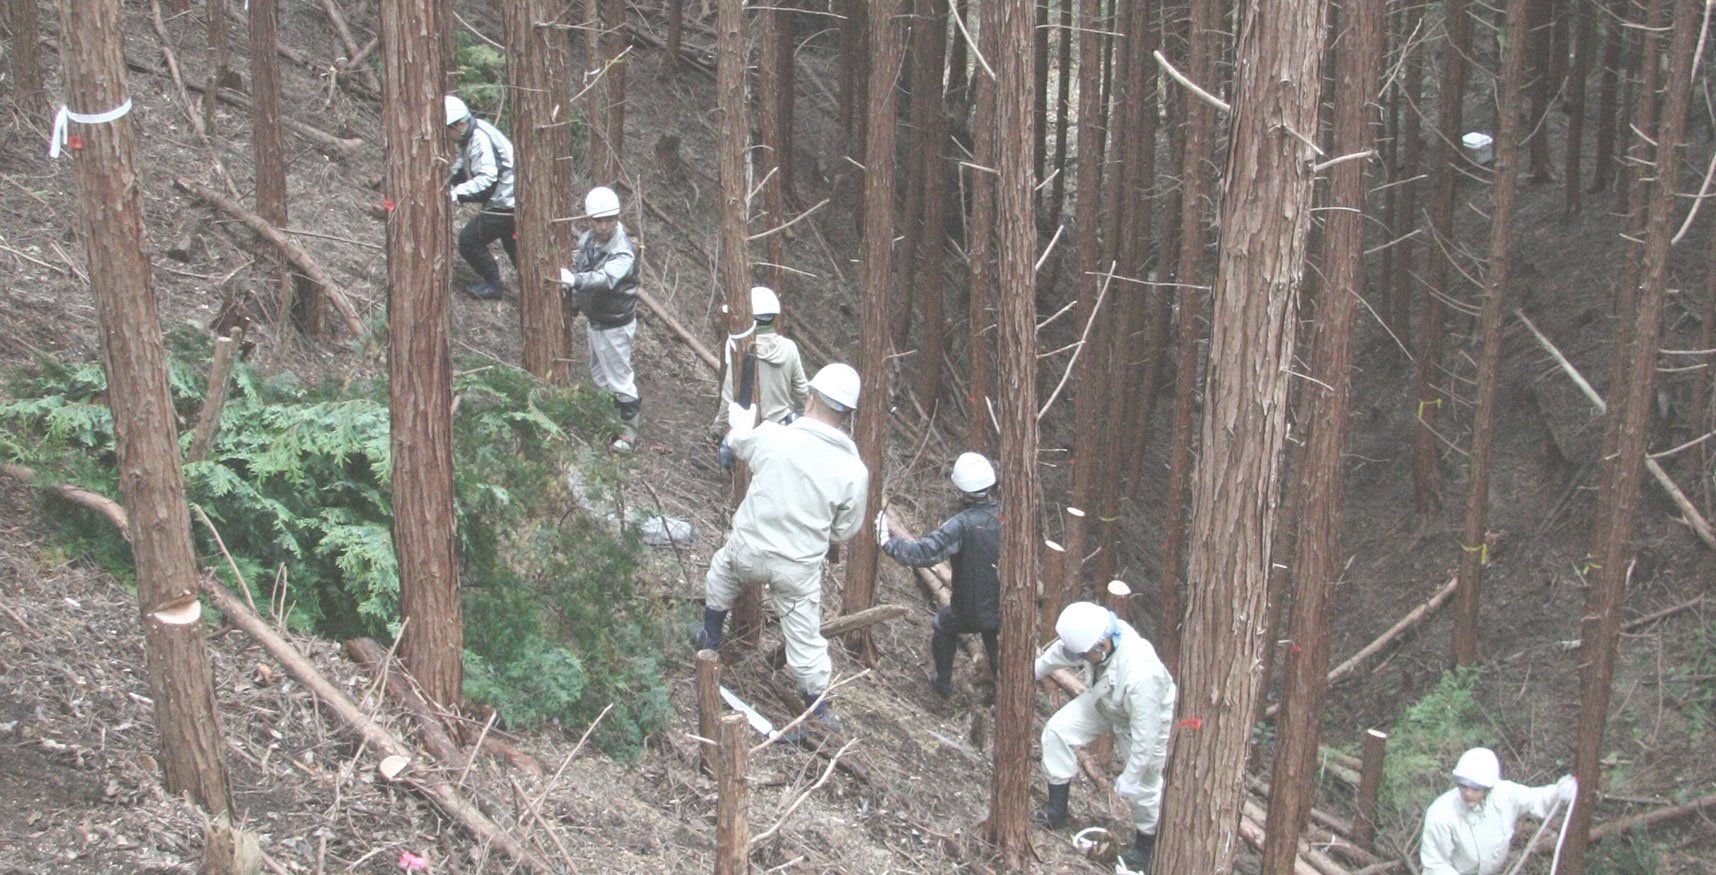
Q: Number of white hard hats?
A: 7